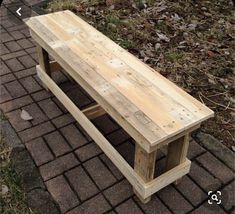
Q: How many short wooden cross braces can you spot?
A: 3